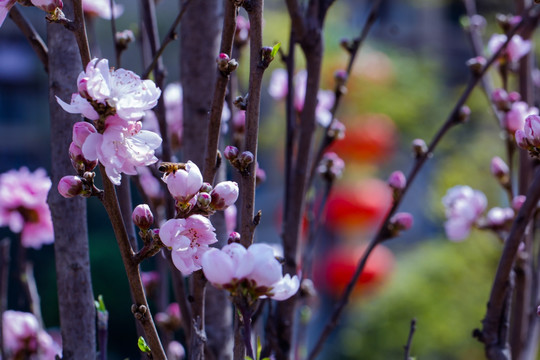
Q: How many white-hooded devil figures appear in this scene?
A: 0